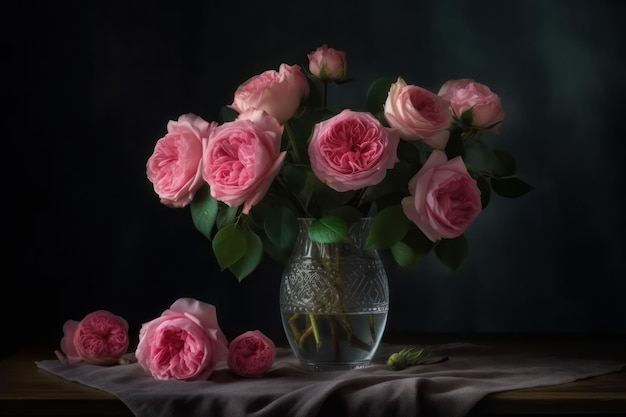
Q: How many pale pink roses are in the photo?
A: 11